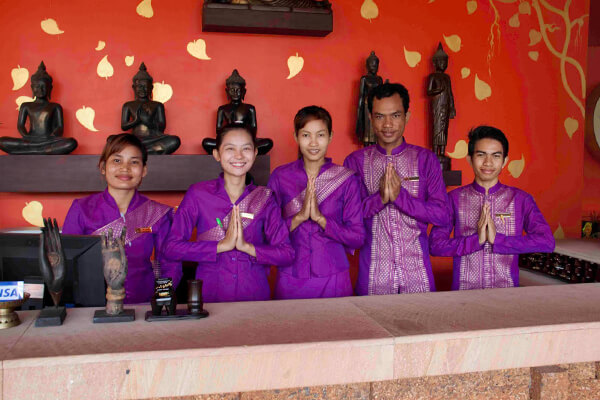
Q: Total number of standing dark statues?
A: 2